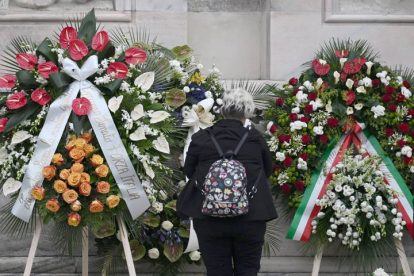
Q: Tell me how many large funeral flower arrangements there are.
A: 3